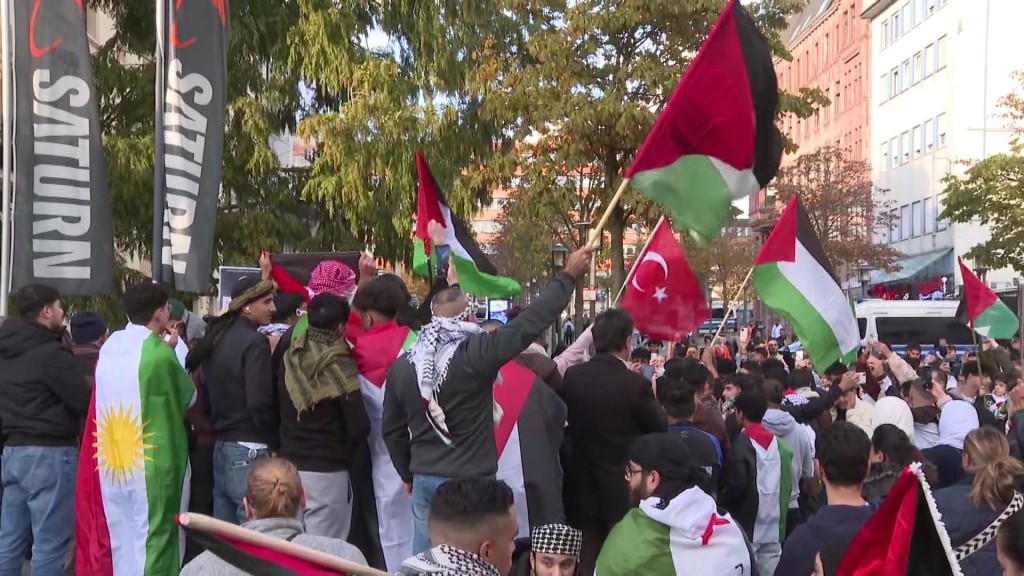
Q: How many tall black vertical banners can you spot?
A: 2